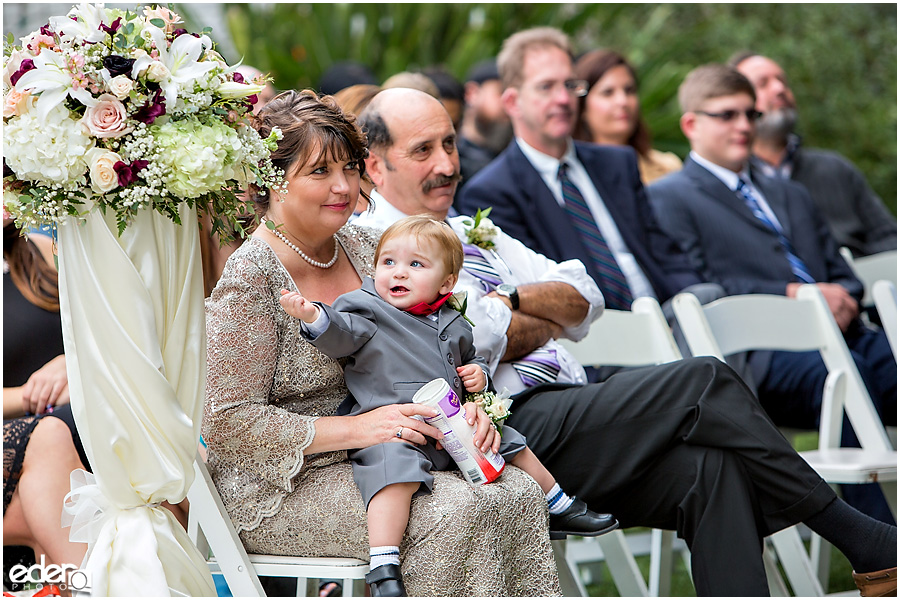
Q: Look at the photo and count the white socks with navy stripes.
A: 2